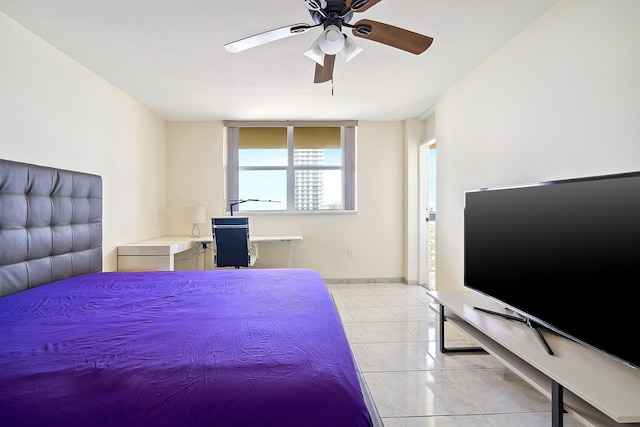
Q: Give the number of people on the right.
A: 0